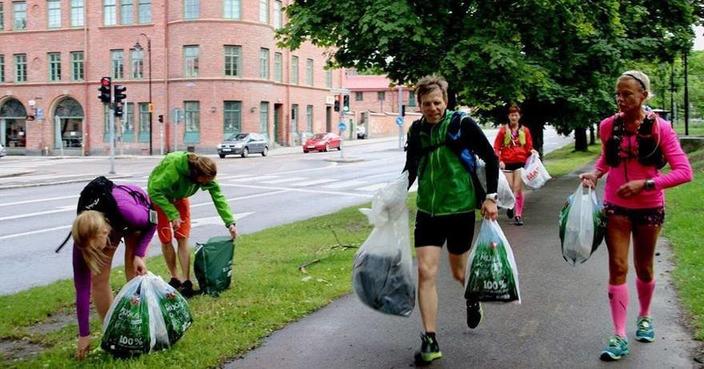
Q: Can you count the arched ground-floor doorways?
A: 2